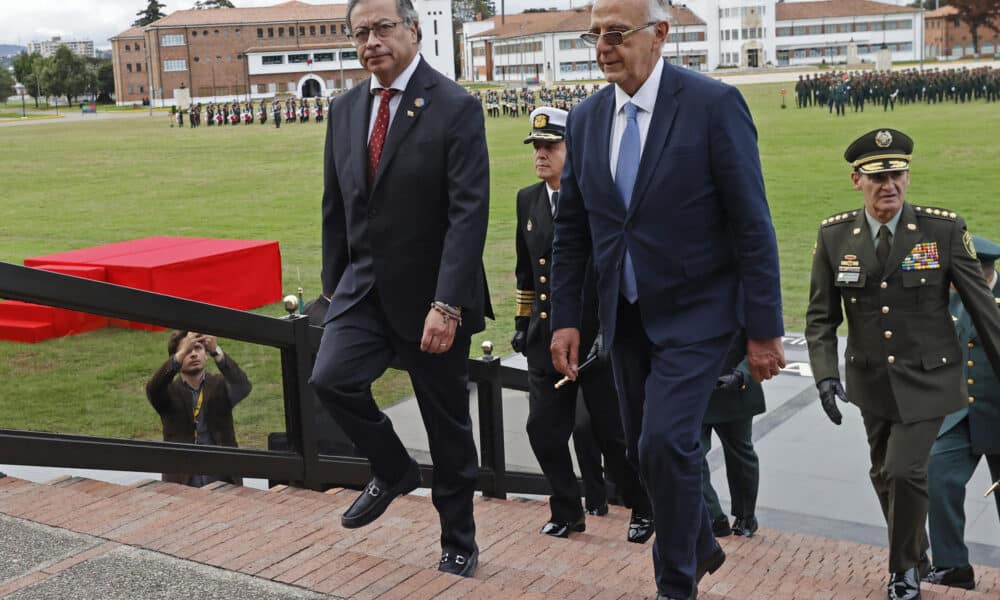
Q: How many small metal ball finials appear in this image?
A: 2